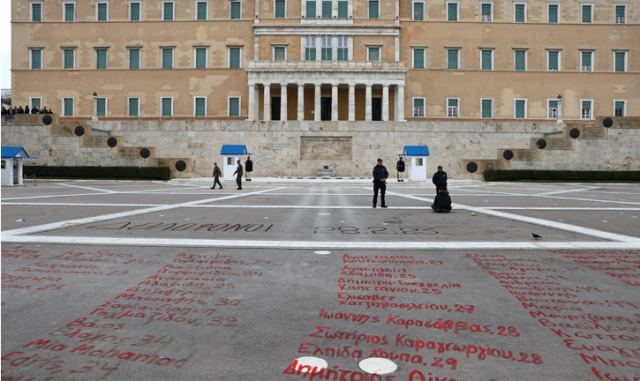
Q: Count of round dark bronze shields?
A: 10